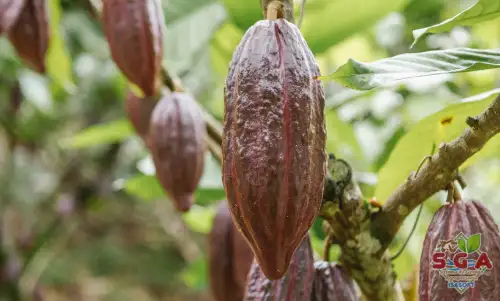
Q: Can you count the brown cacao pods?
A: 10